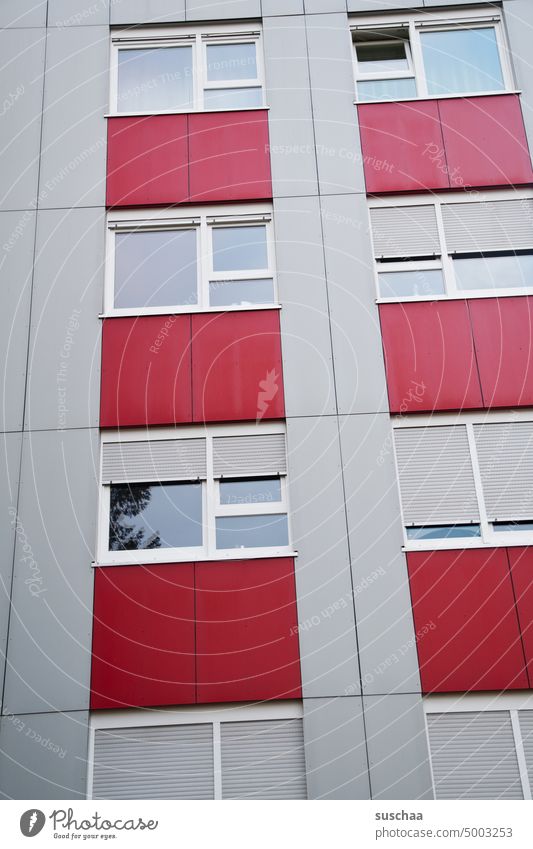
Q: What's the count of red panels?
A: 12